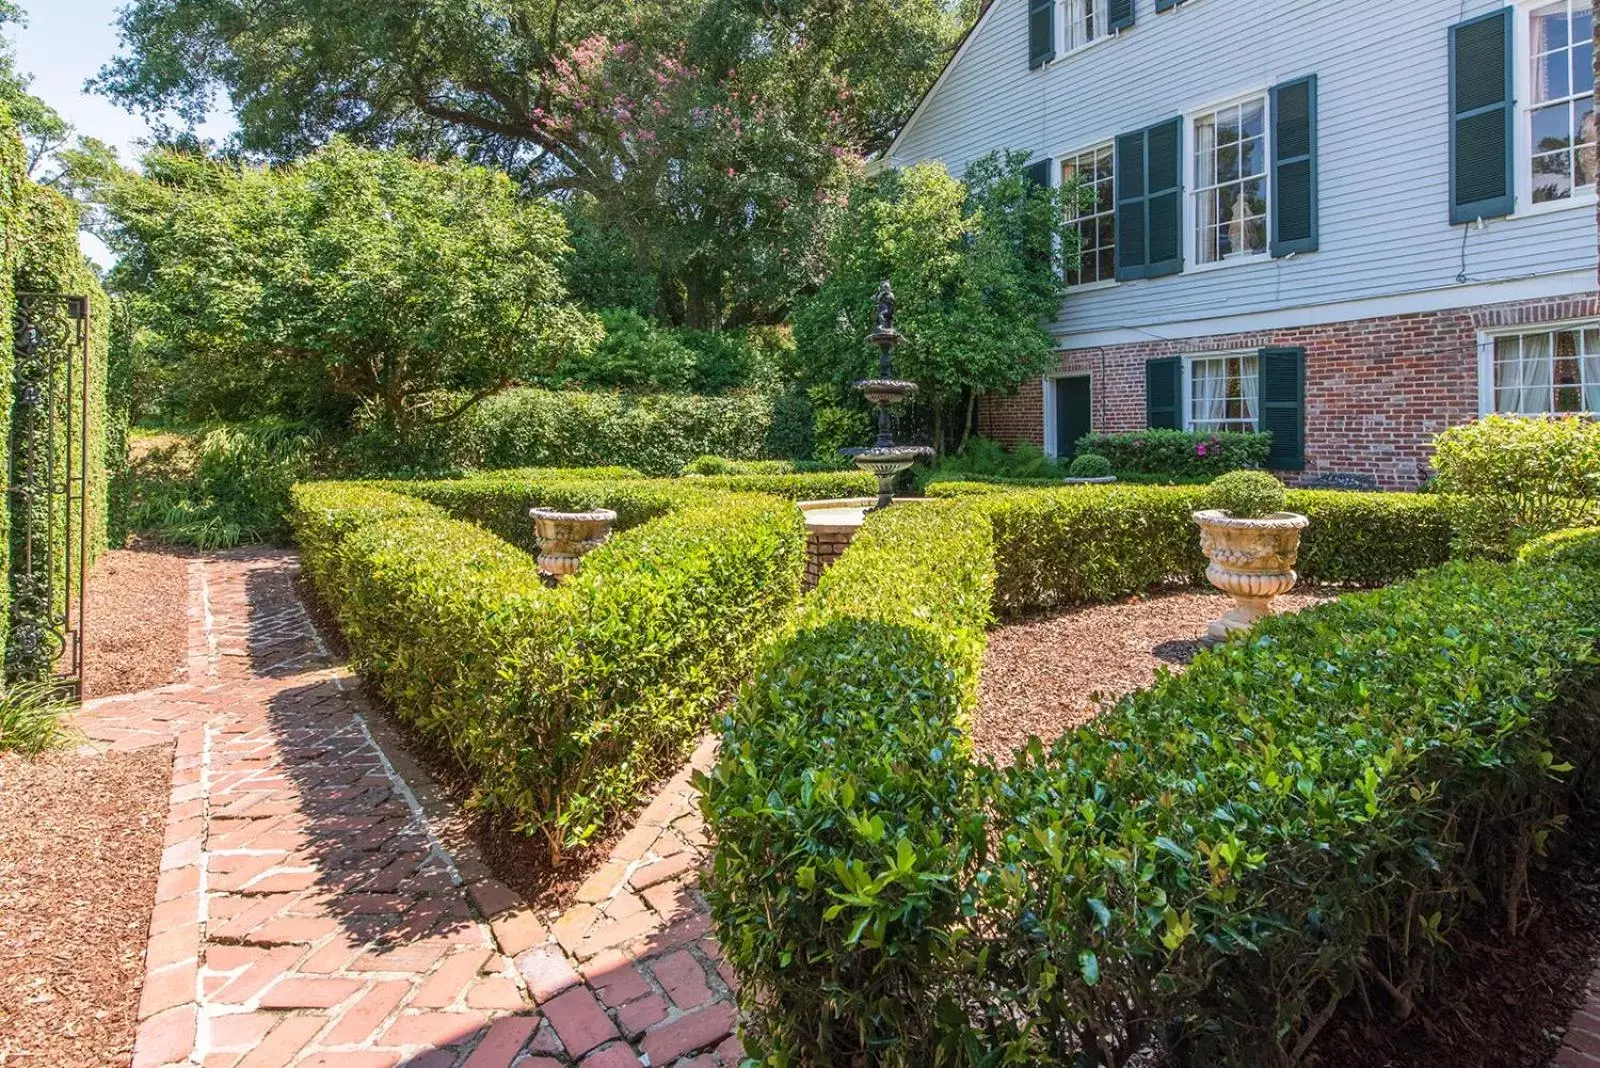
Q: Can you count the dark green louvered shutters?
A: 10